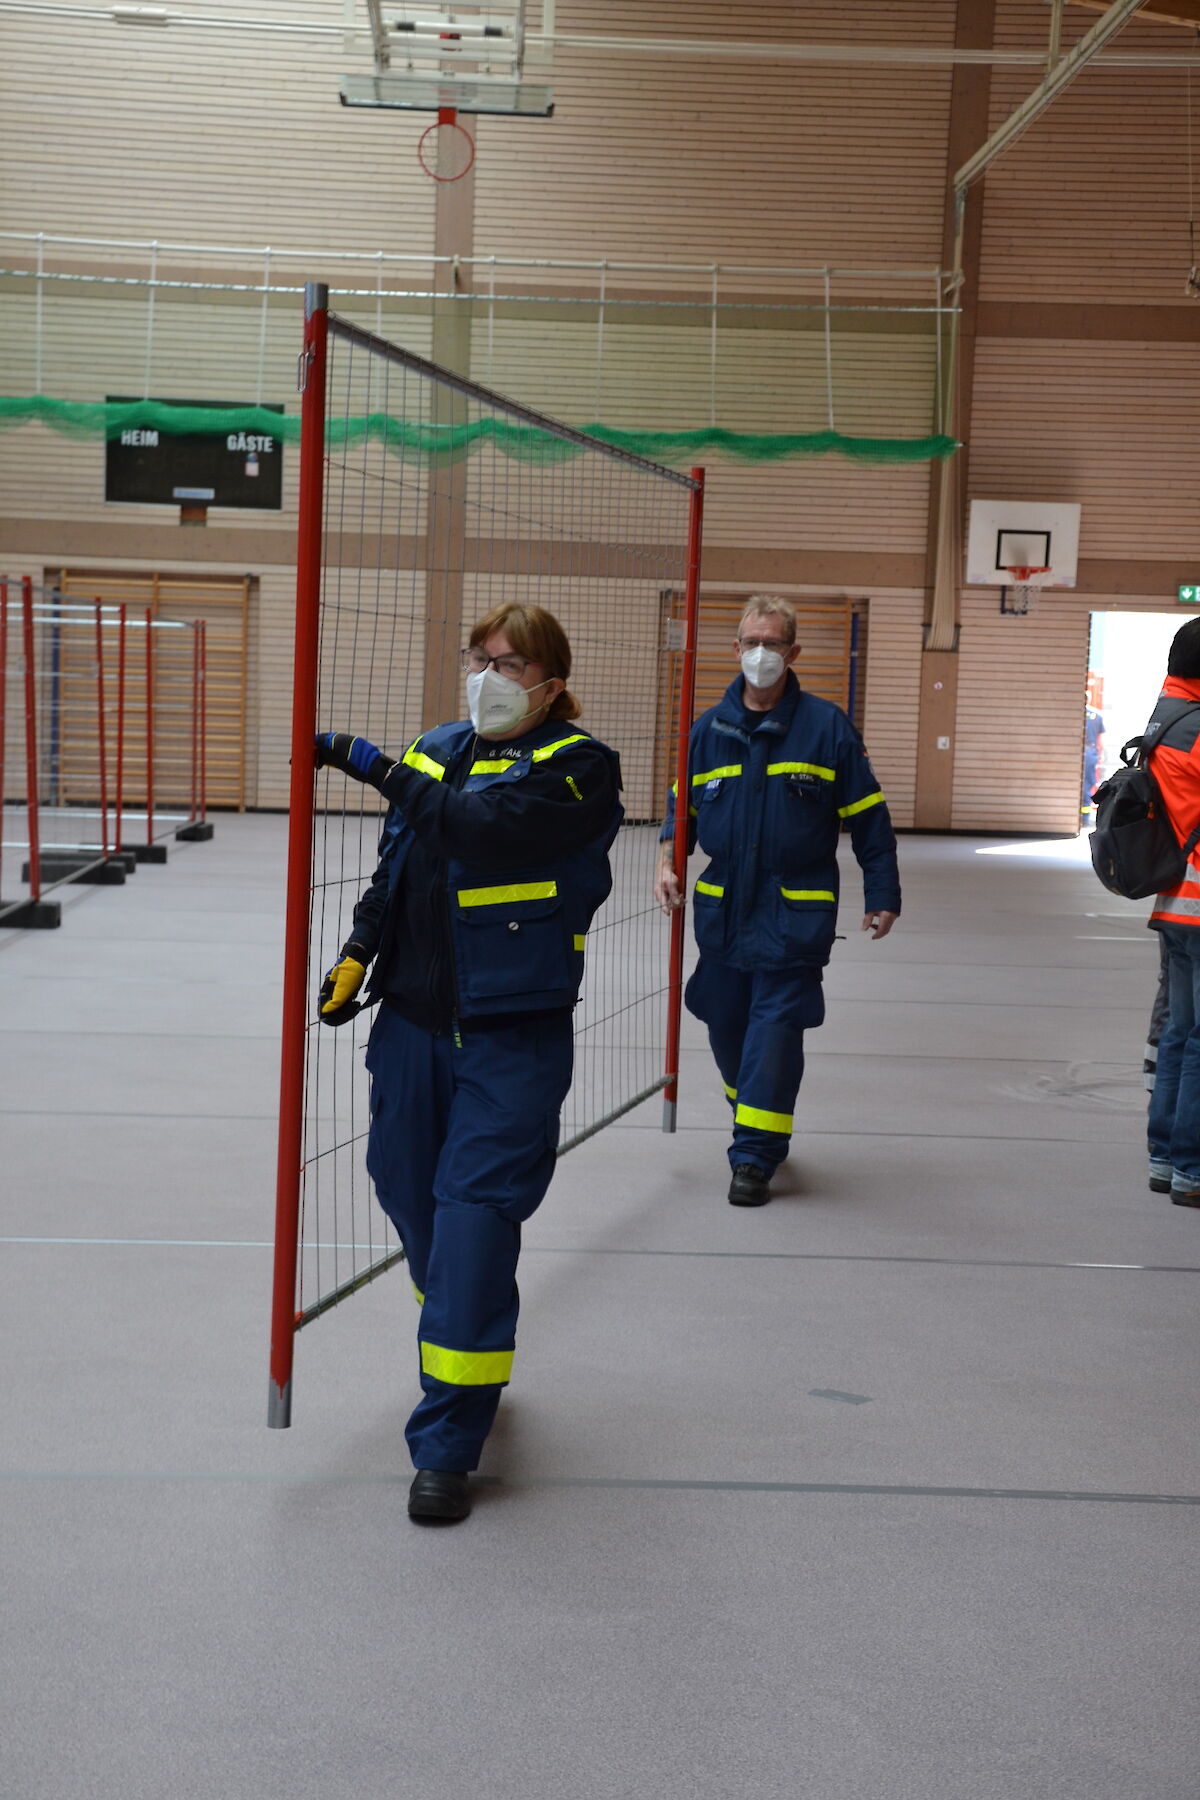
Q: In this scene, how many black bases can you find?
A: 5